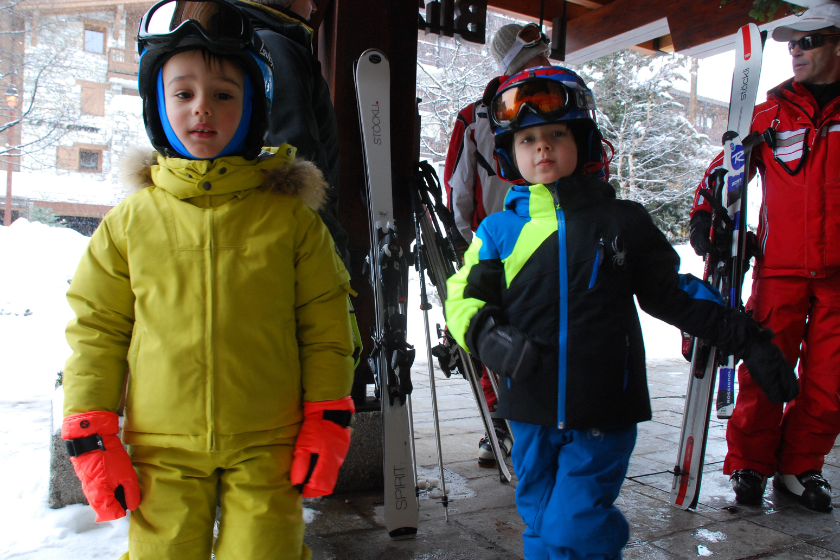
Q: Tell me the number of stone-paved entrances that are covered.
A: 1